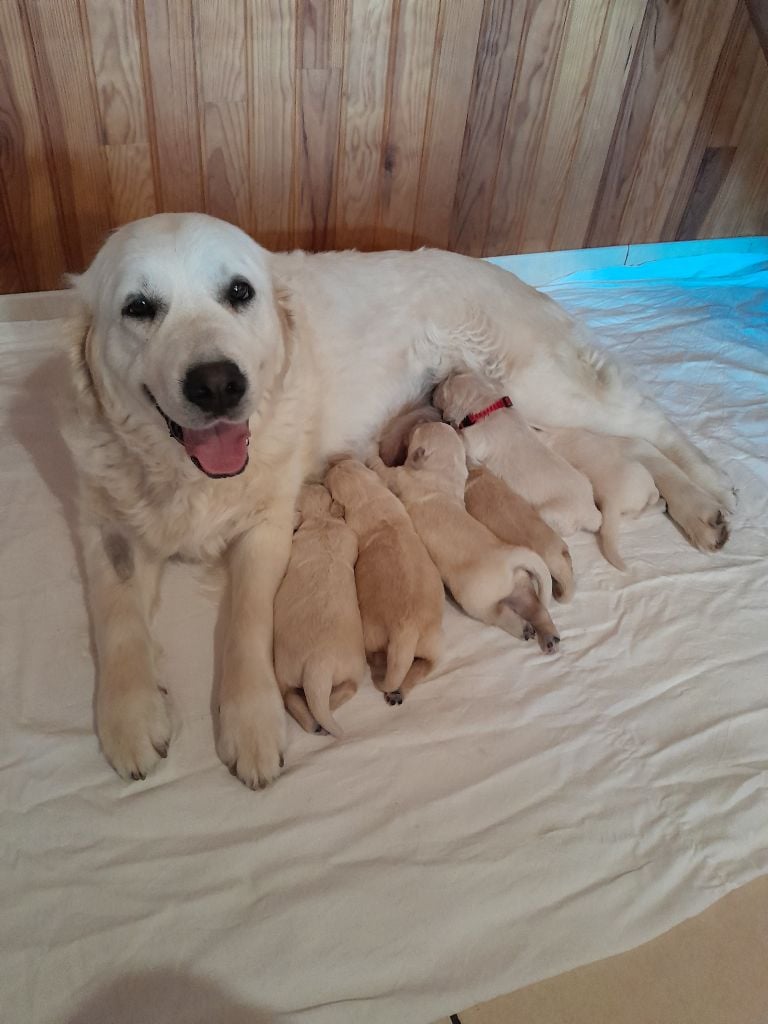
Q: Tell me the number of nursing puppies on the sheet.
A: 6